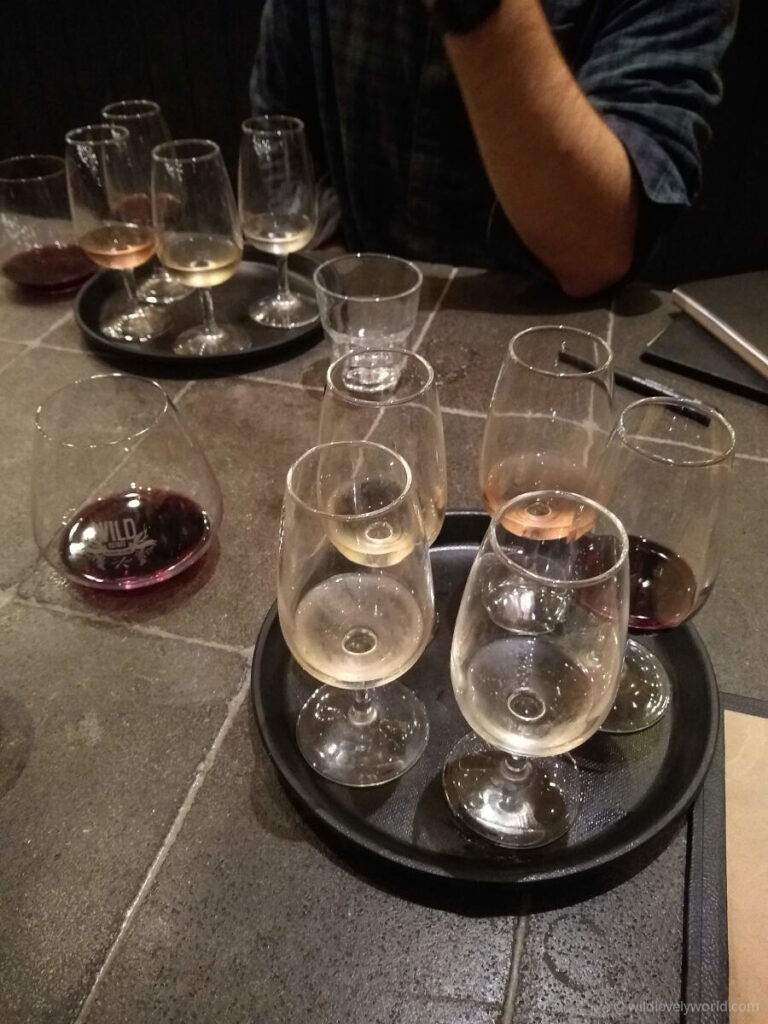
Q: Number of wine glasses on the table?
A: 11